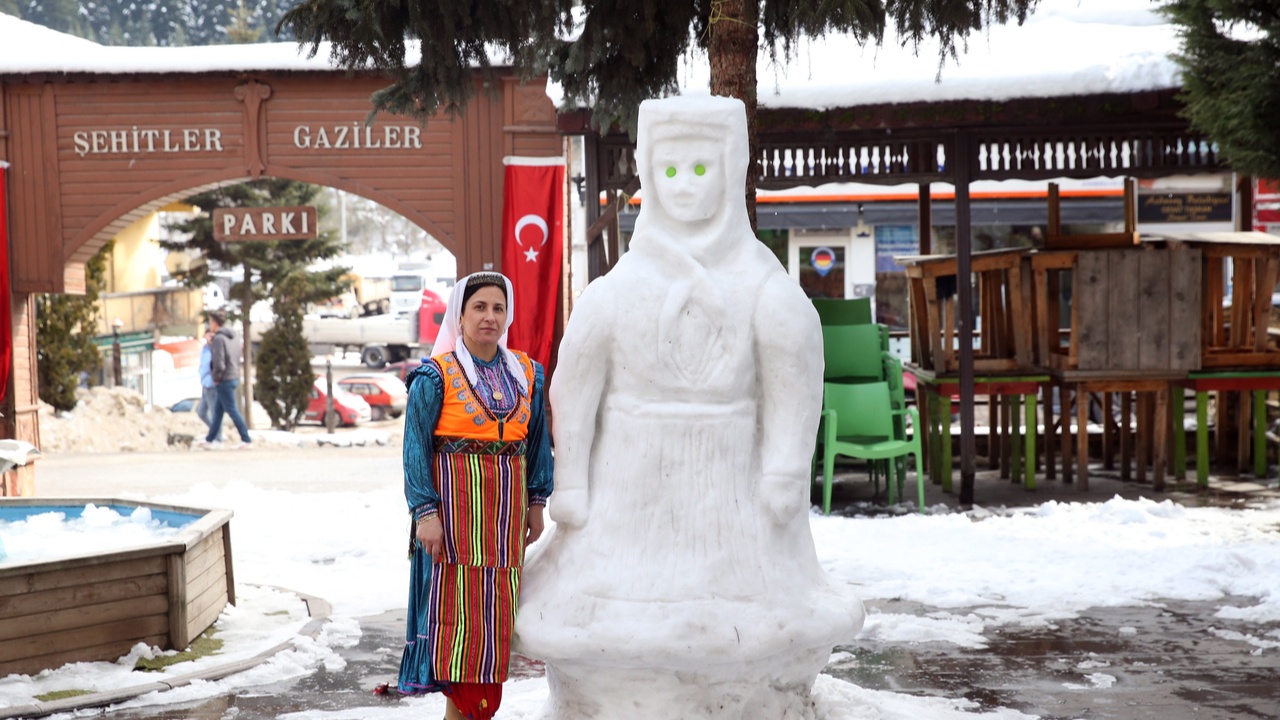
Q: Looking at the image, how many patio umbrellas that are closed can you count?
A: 0